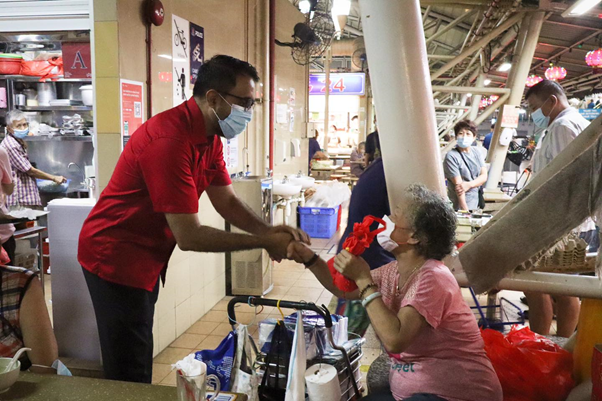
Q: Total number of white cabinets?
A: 1